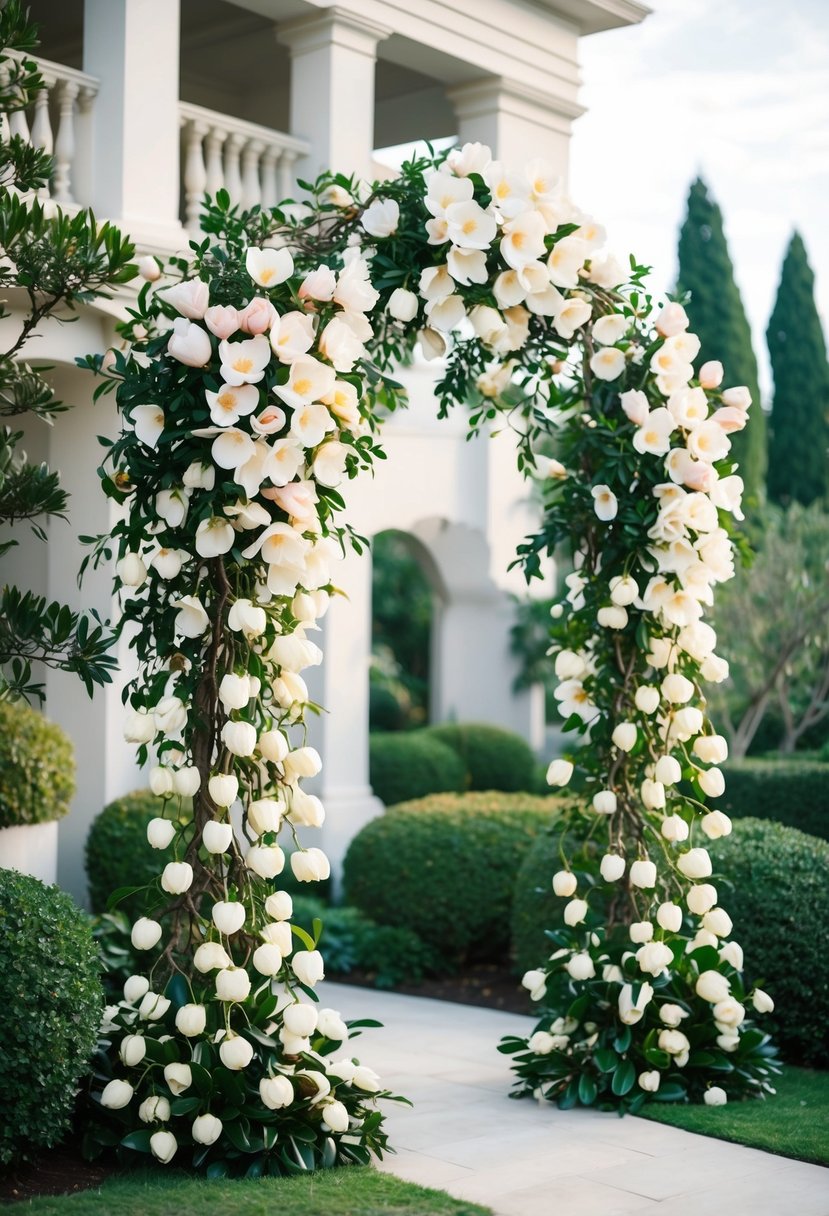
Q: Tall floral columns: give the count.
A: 2